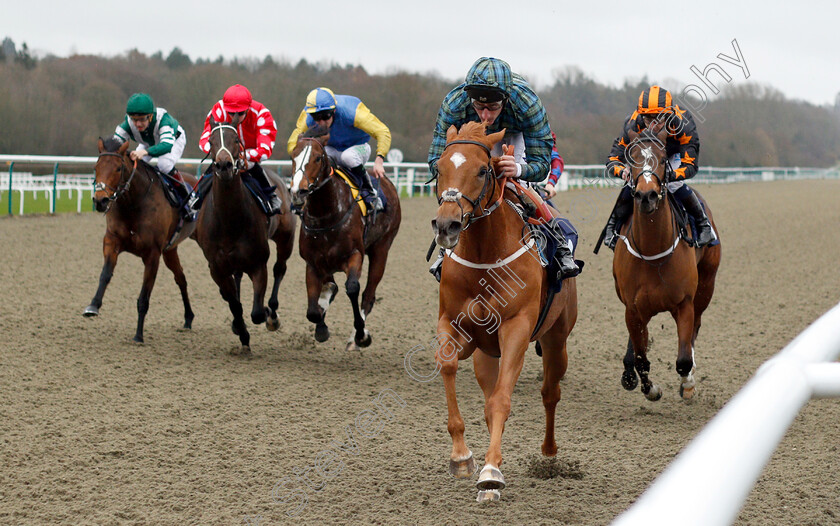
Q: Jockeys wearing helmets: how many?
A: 5